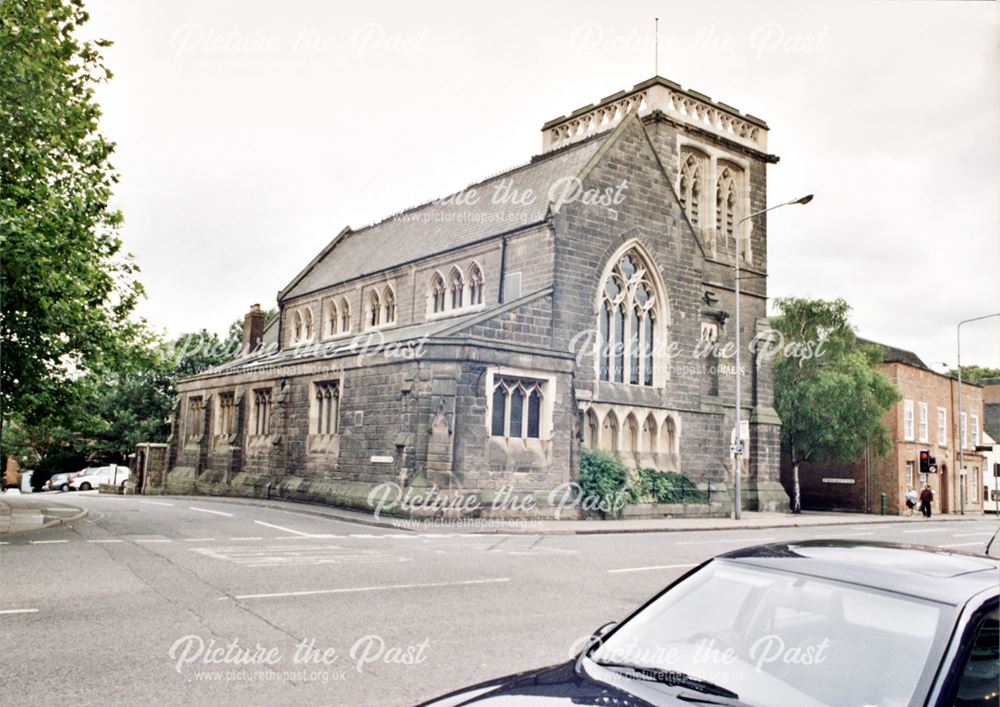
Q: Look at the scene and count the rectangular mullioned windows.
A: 5